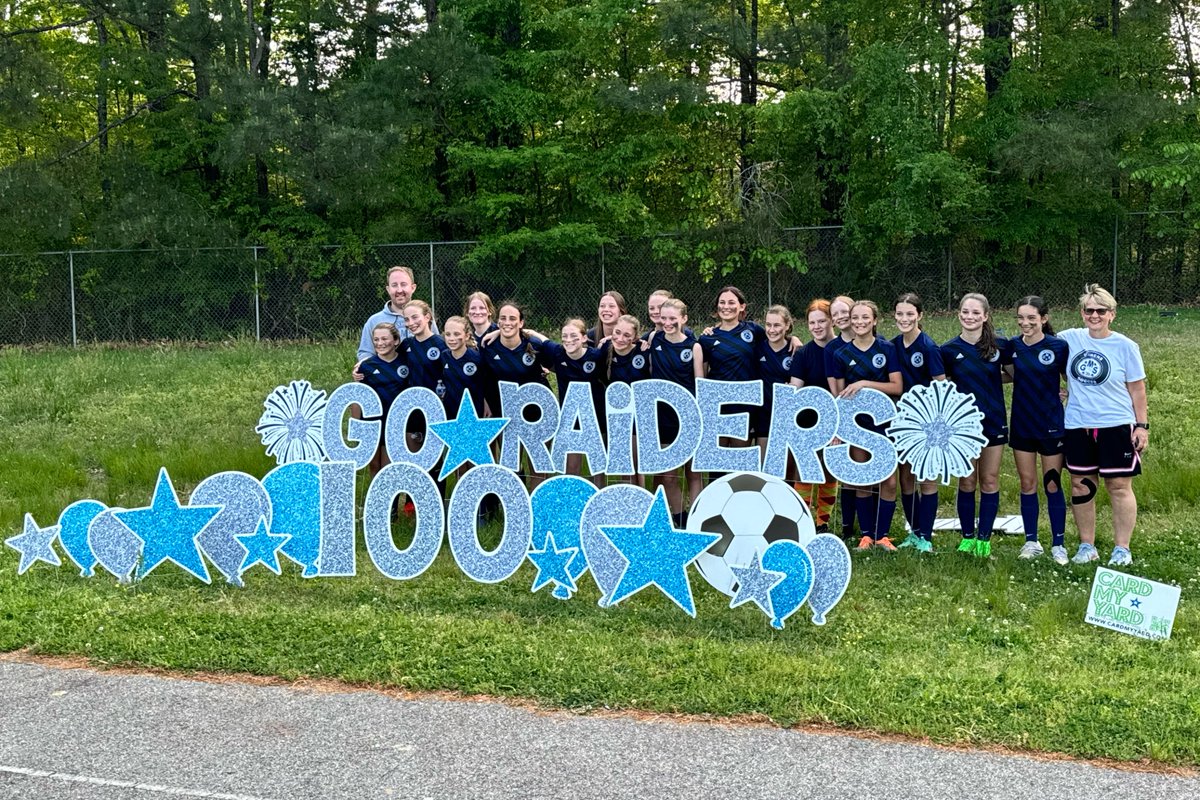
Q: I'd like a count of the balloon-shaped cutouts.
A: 8